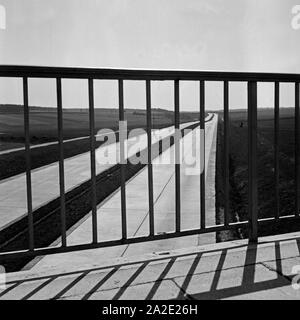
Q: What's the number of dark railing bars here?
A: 11